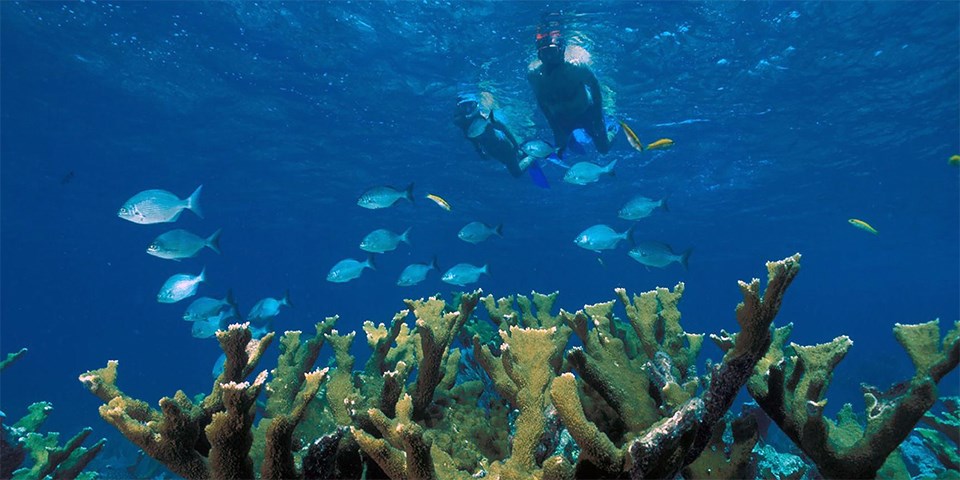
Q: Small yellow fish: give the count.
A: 5